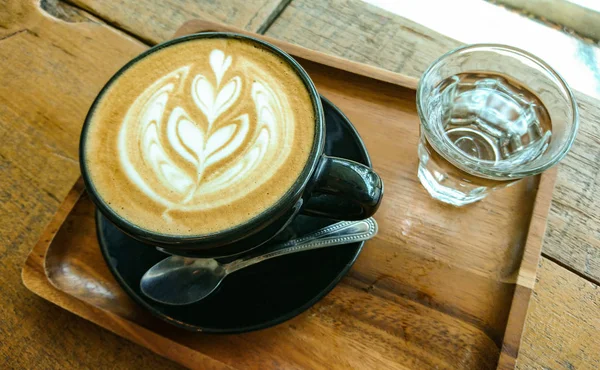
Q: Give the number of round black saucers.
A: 1